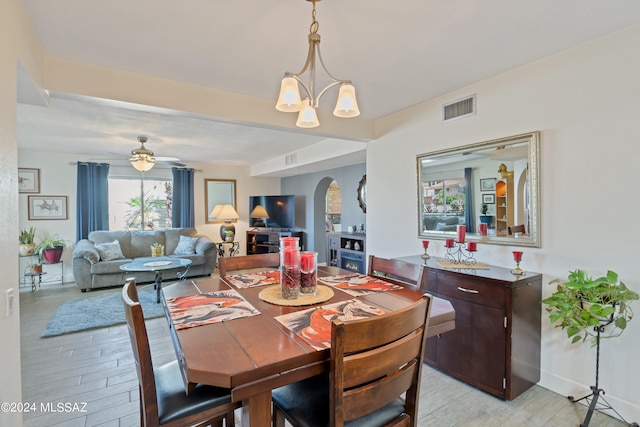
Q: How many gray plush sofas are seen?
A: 1